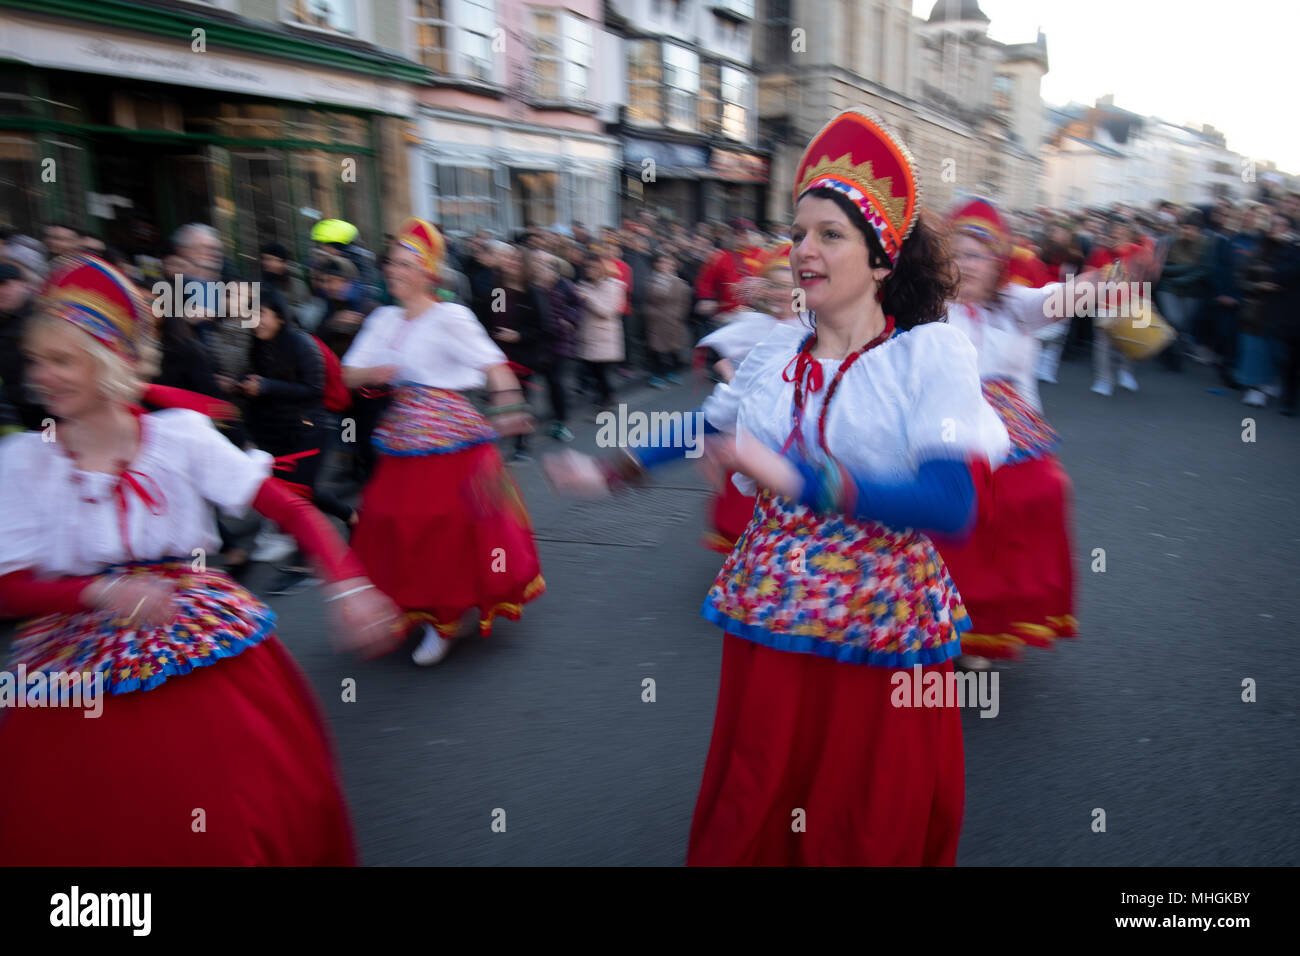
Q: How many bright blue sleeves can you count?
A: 2